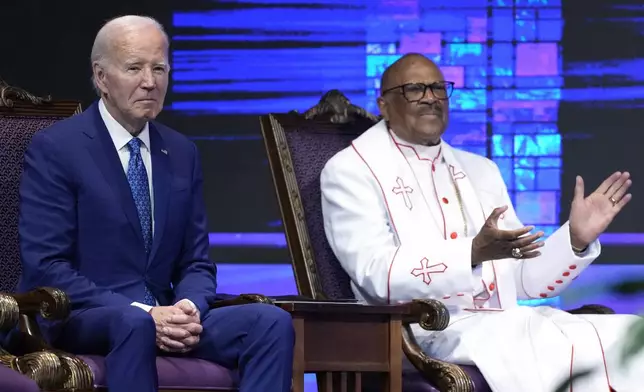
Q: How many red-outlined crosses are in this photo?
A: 3